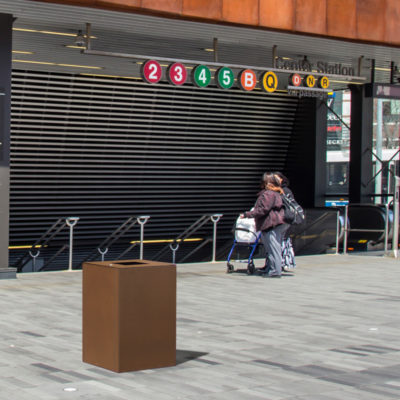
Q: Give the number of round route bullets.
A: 9